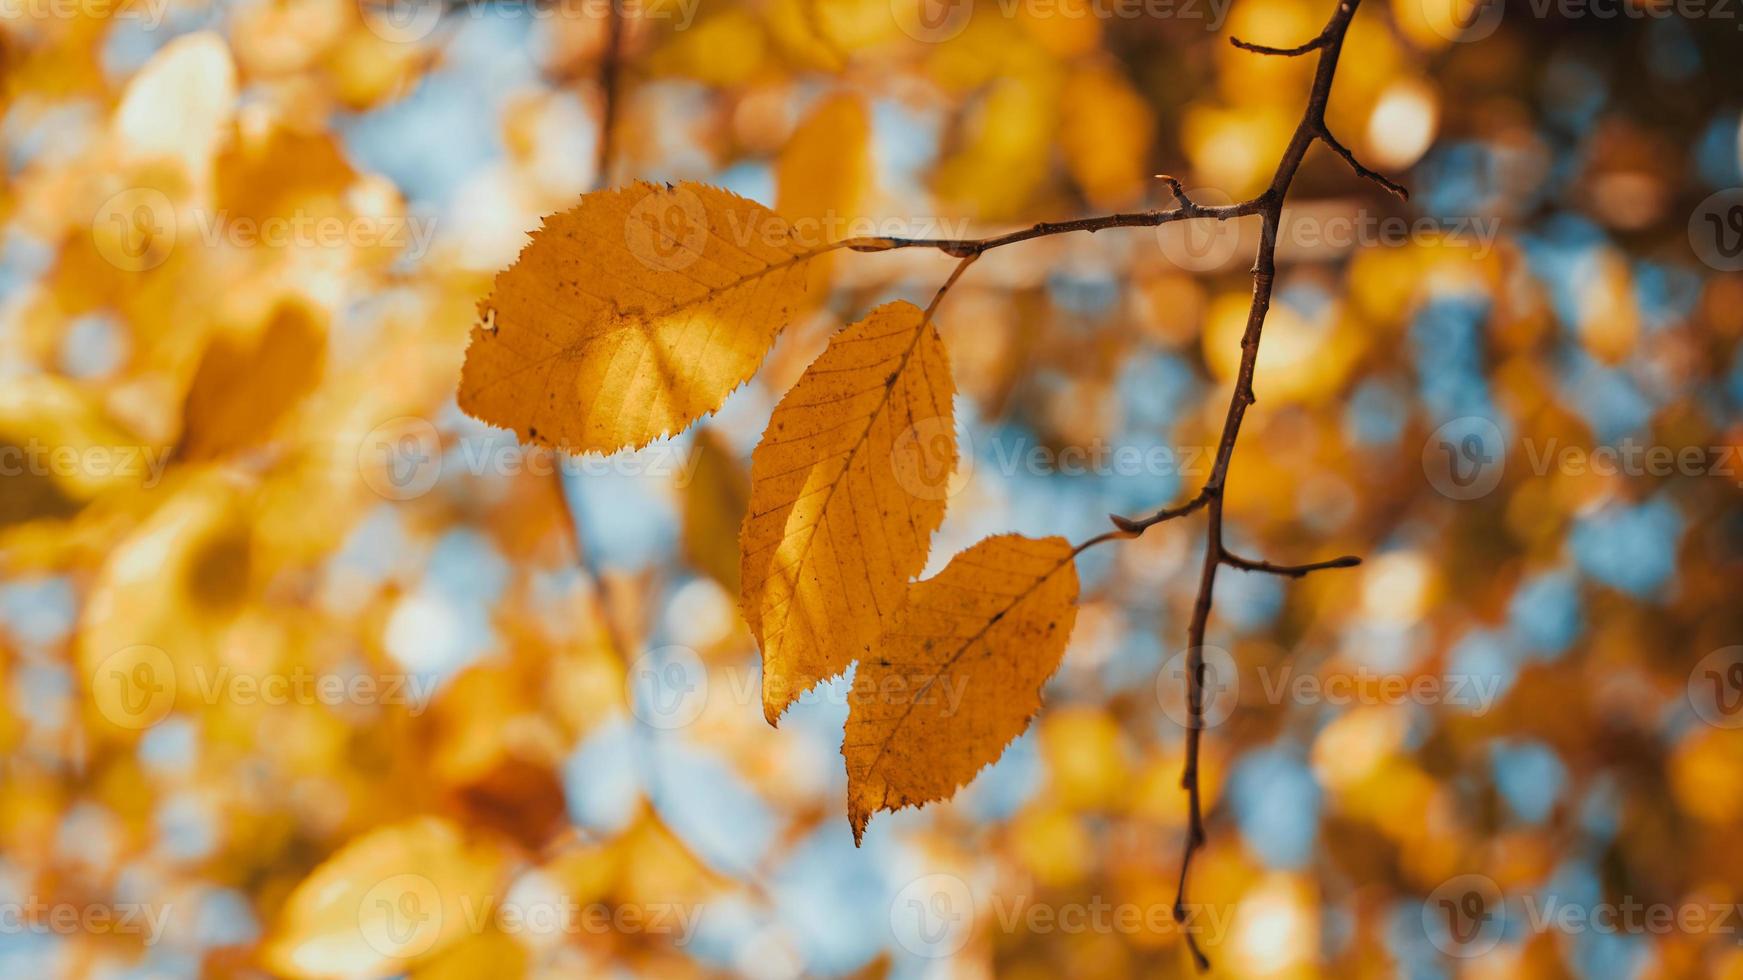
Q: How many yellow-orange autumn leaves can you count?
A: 3